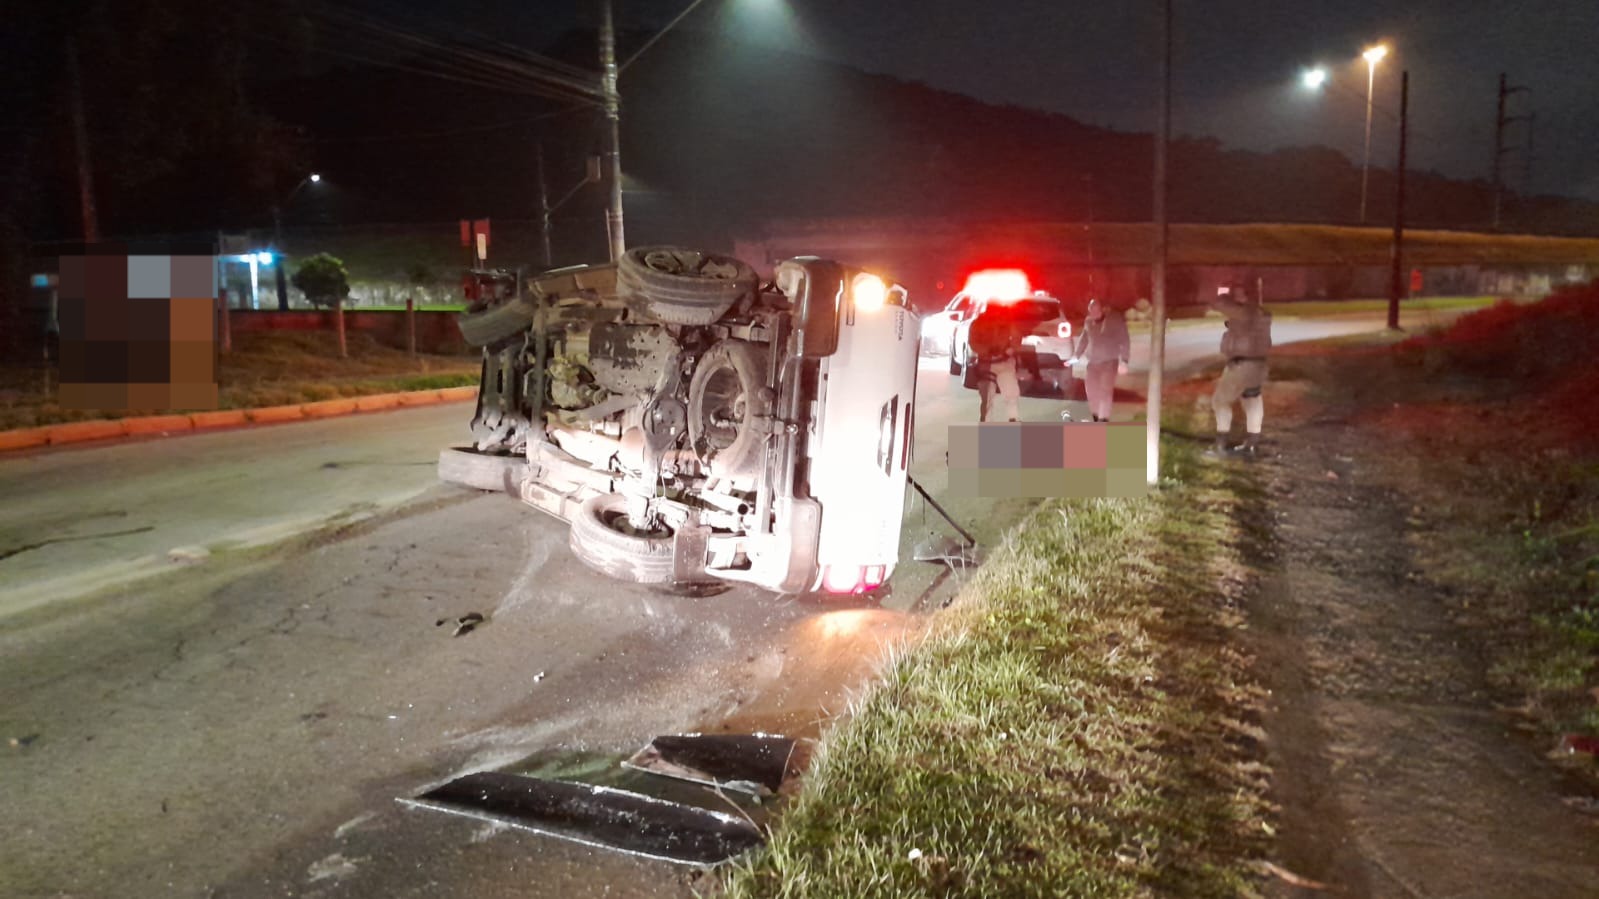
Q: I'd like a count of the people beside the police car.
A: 3